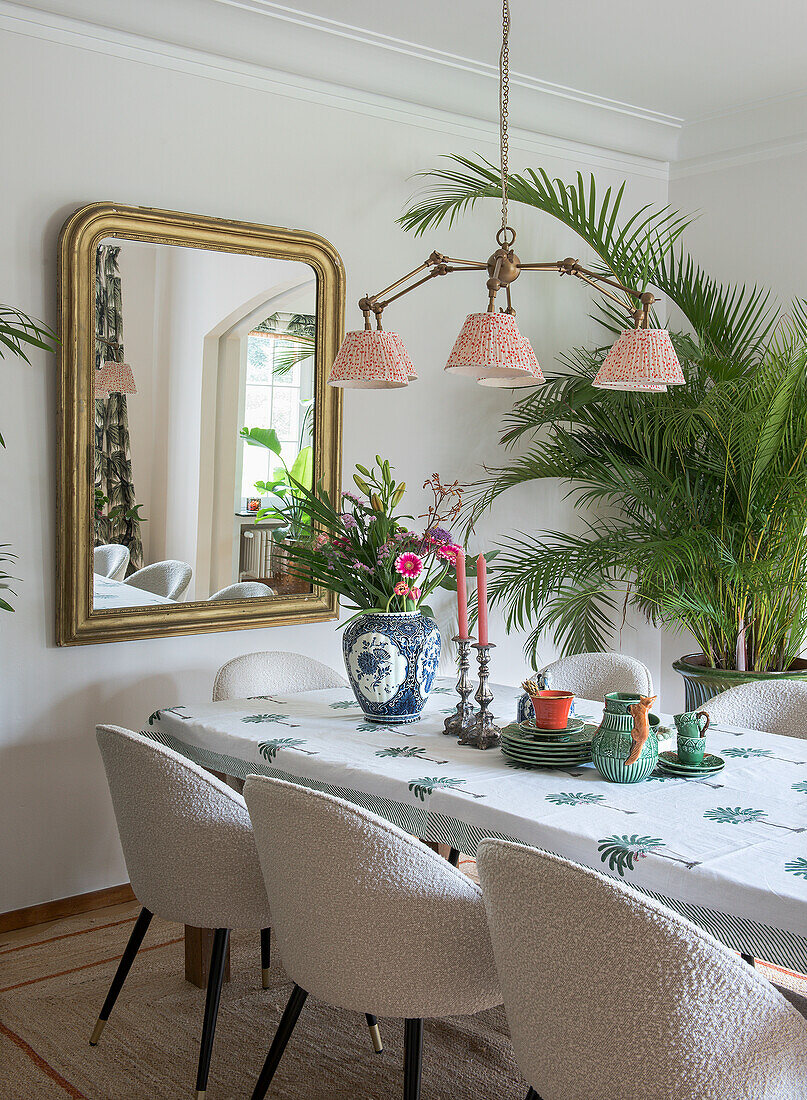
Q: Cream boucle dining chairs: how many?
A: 6